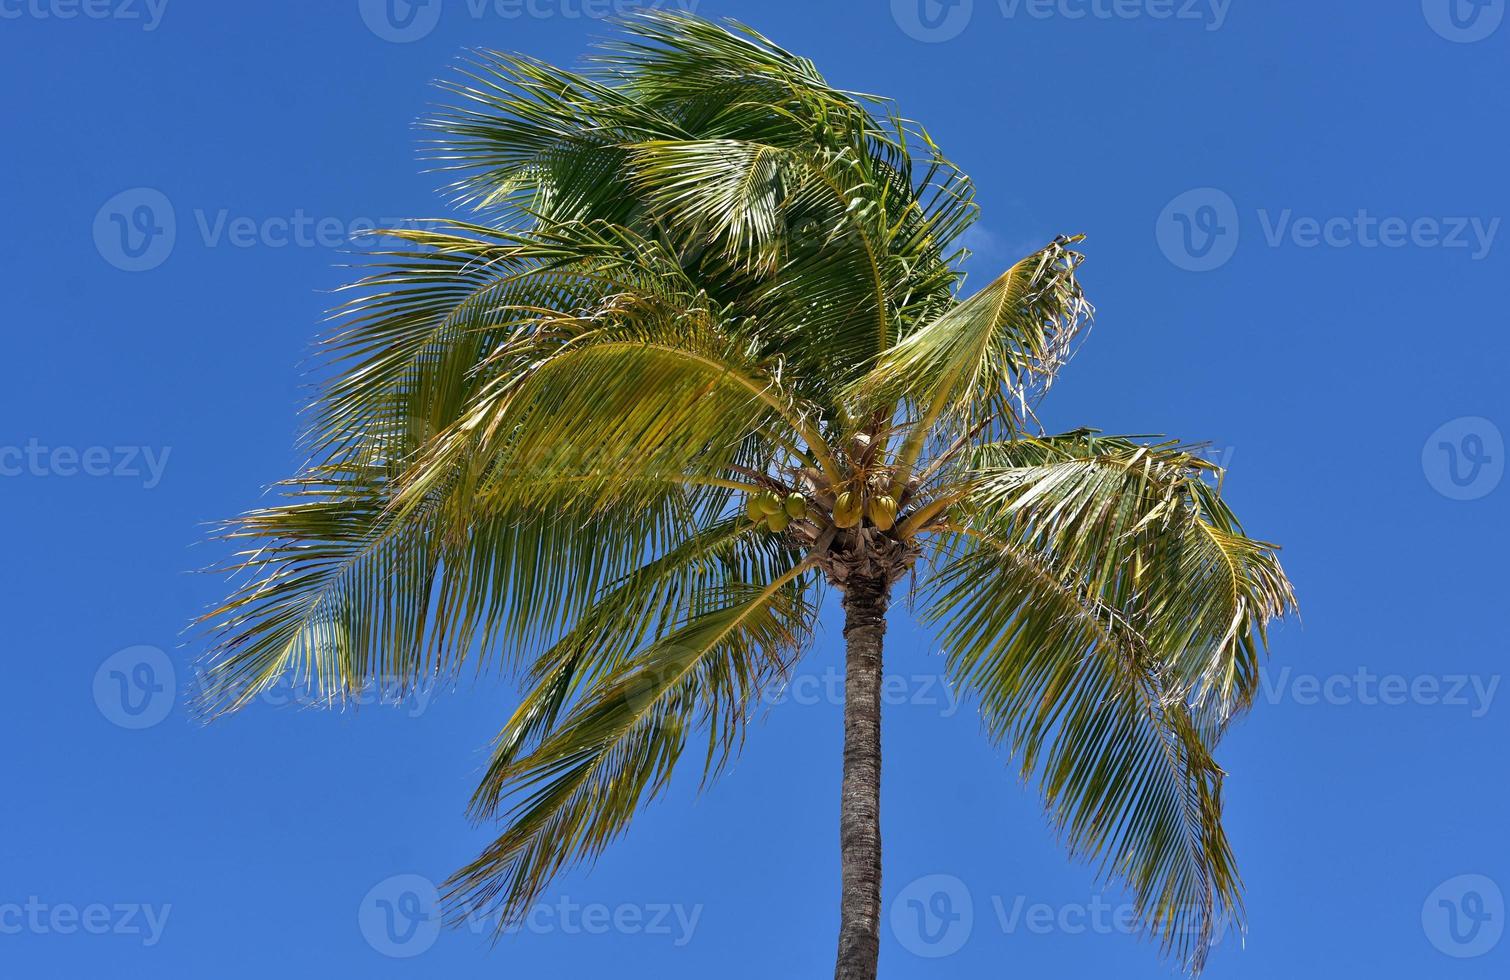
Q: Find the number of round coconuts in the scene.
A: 6